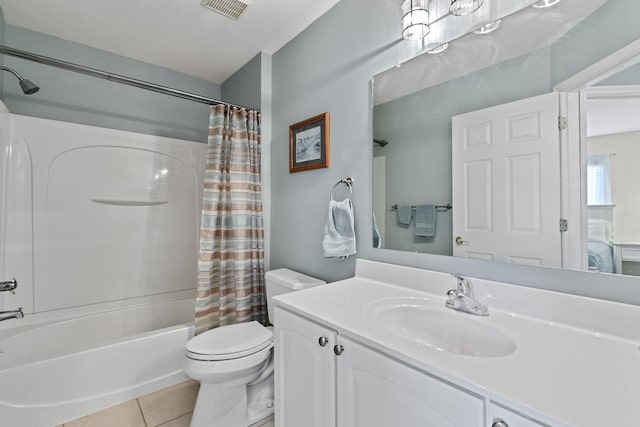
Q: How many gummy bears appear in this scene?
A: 0